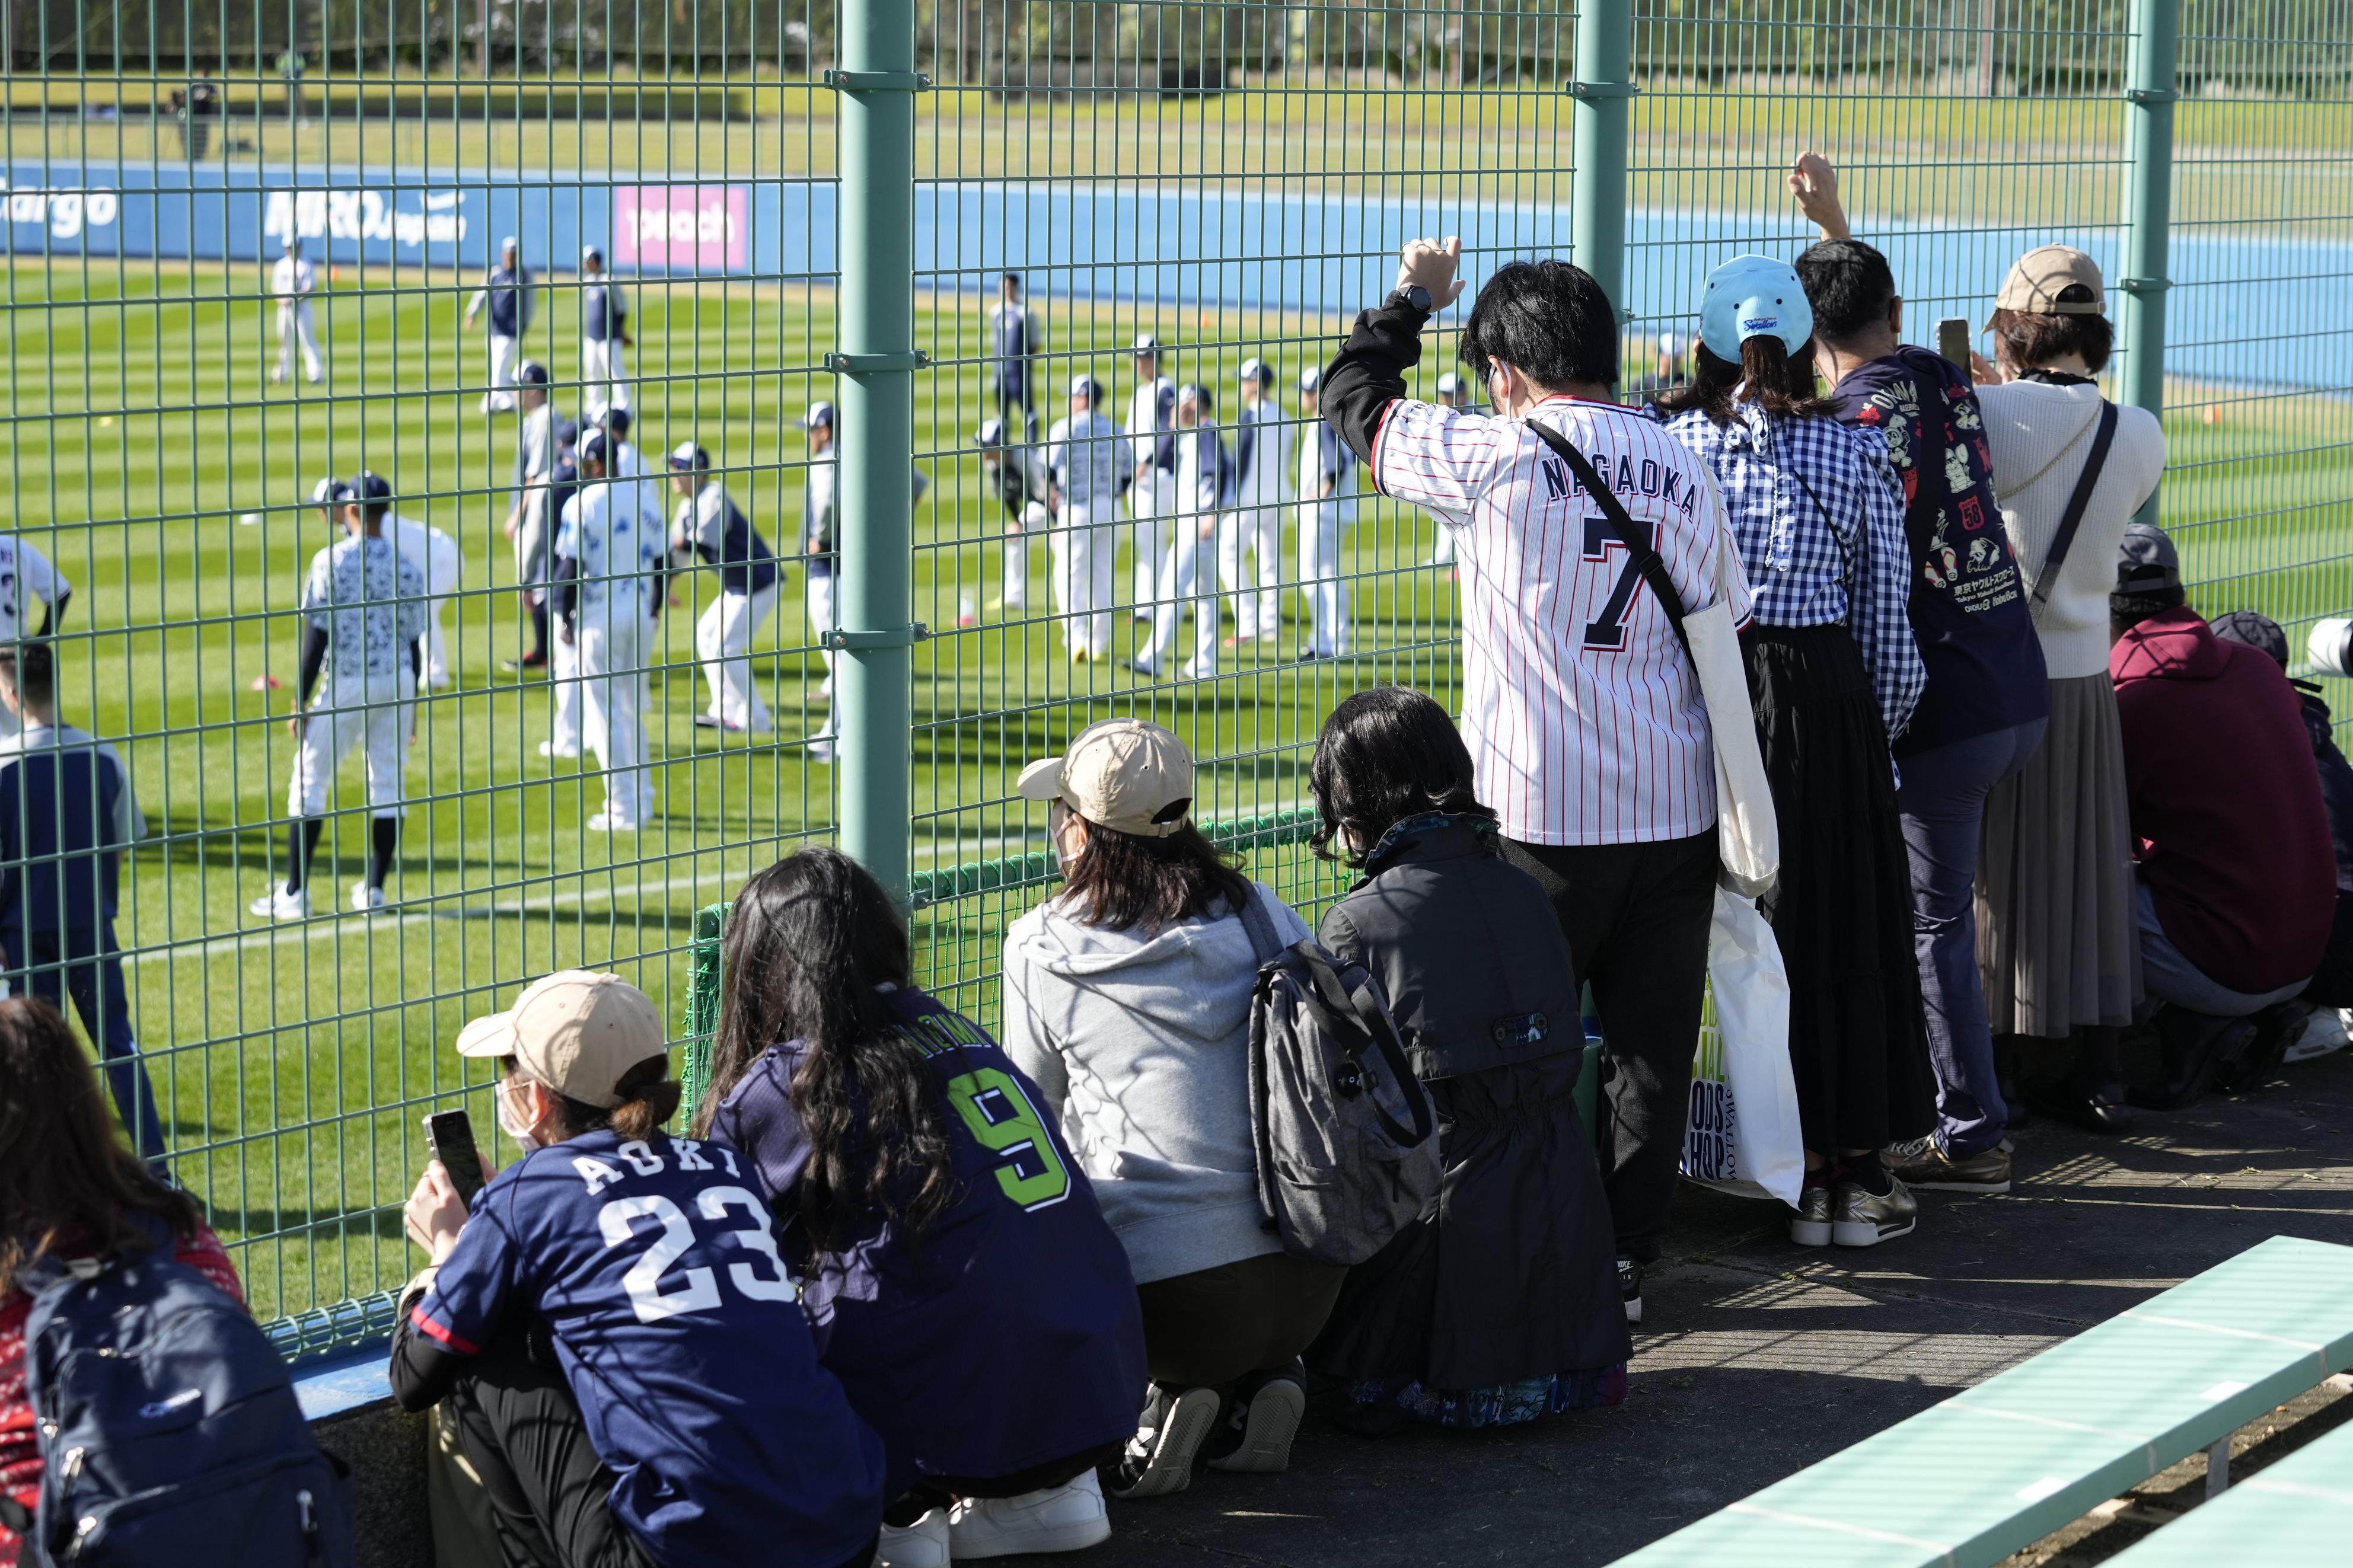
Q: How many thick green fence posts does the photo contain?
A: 3